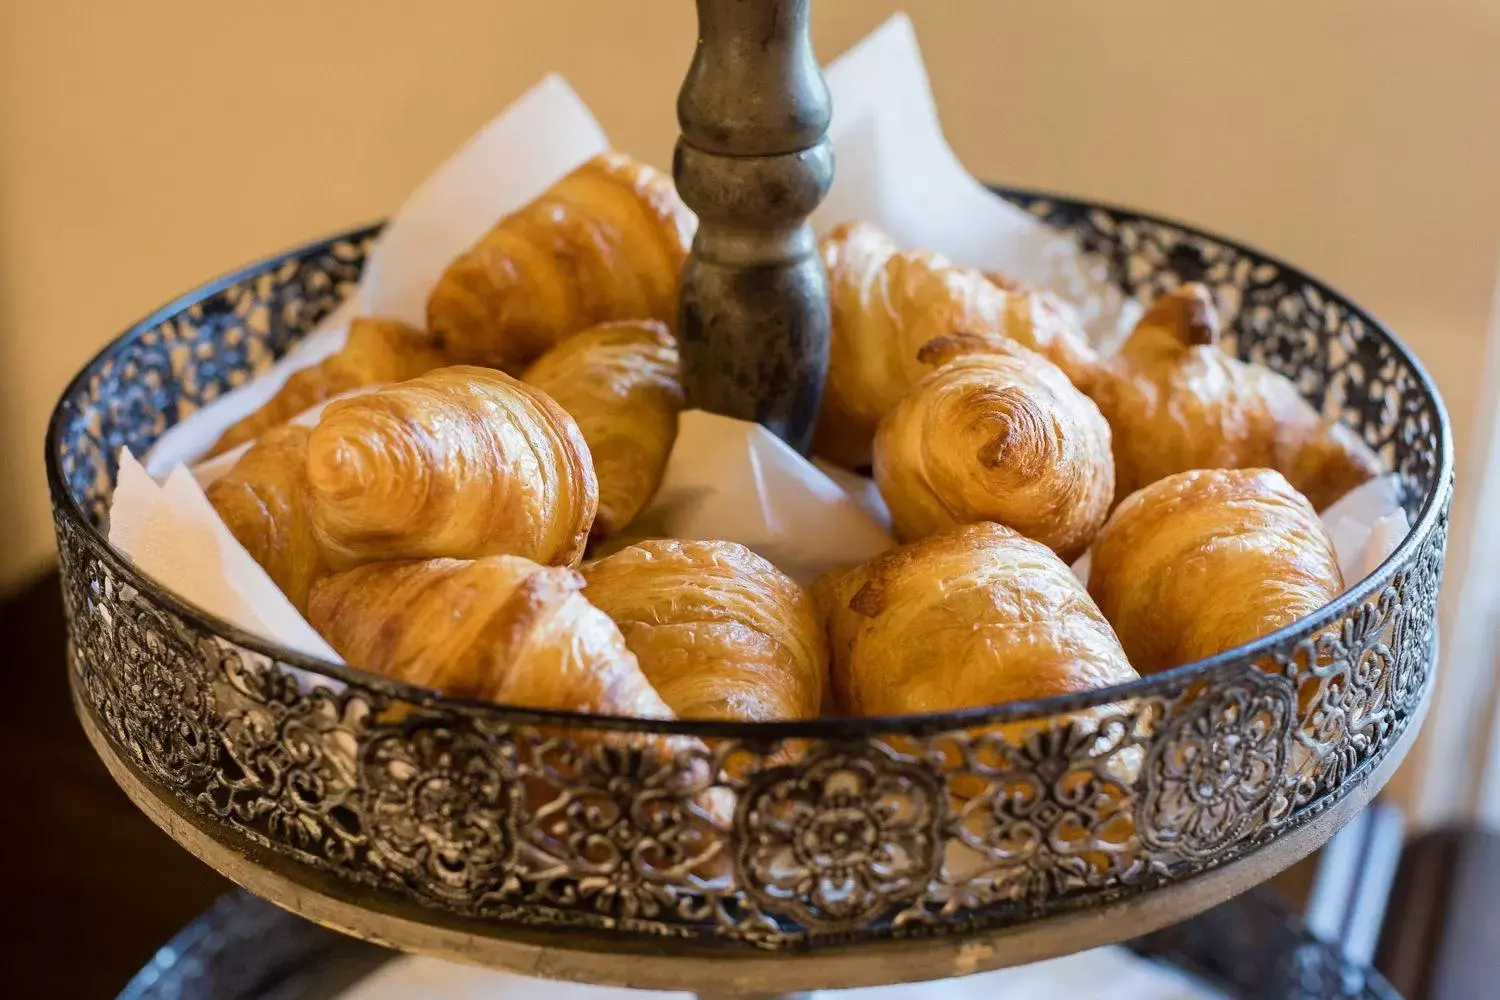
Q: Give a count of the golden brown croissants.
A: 12